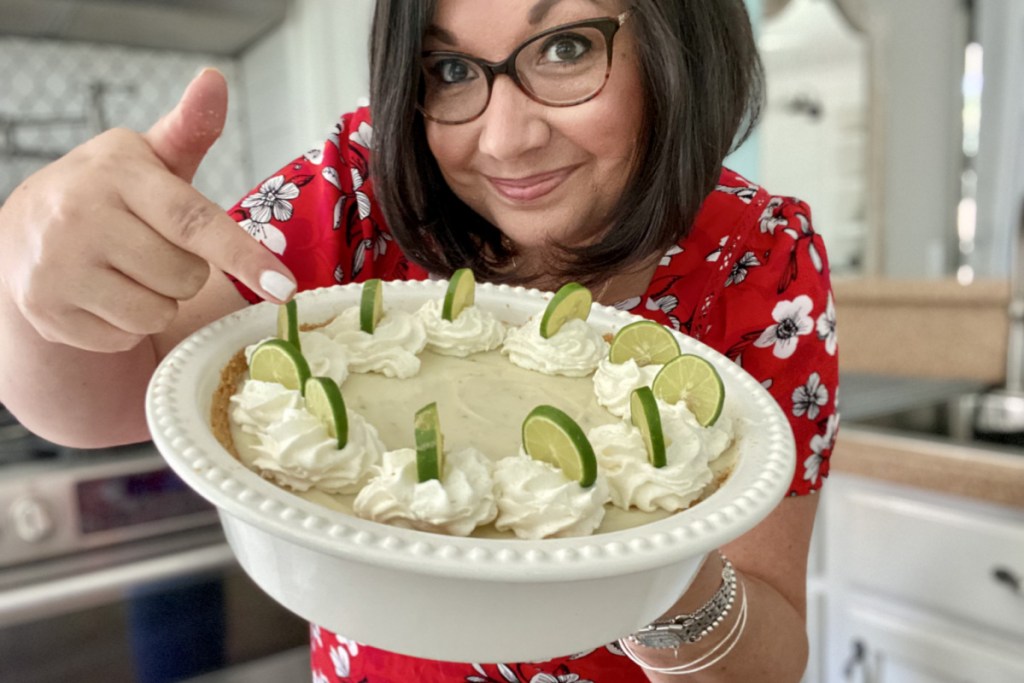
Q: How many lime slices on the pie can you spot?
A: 11